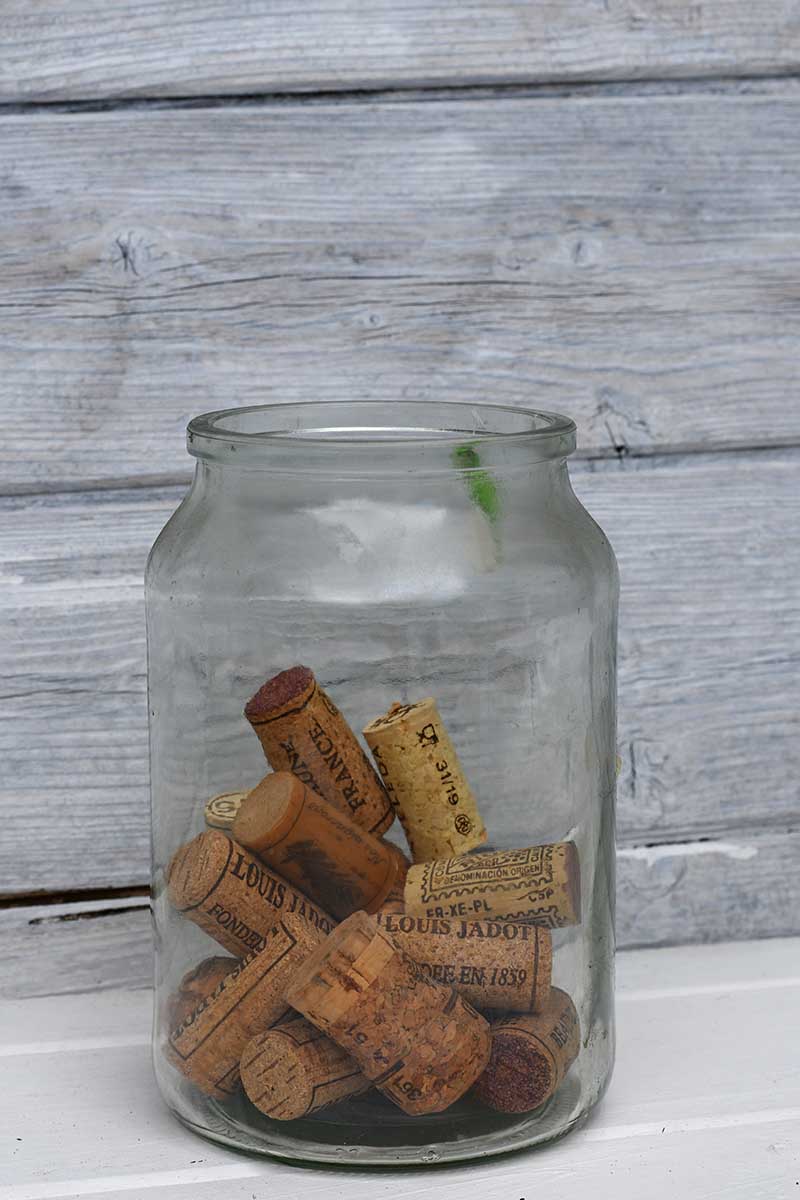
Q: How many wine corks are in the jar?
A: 13